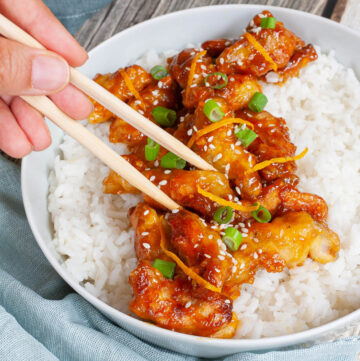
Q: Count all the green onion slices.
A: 13